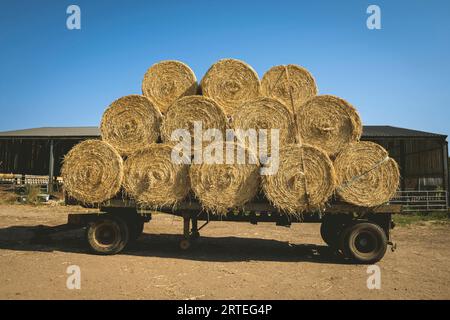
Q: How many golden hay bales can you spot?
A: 12